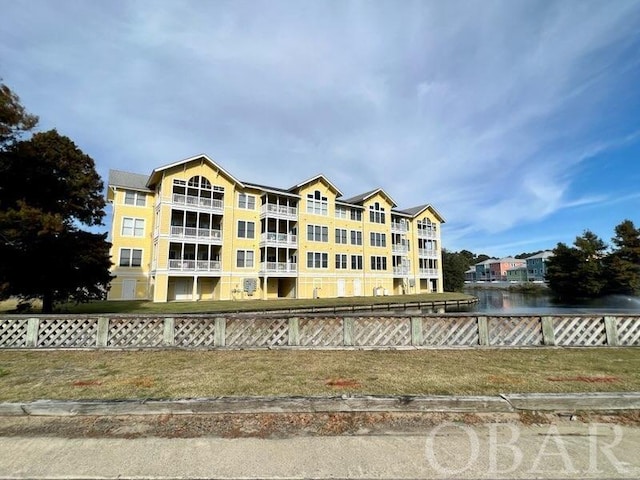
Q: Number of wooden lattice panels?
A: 11